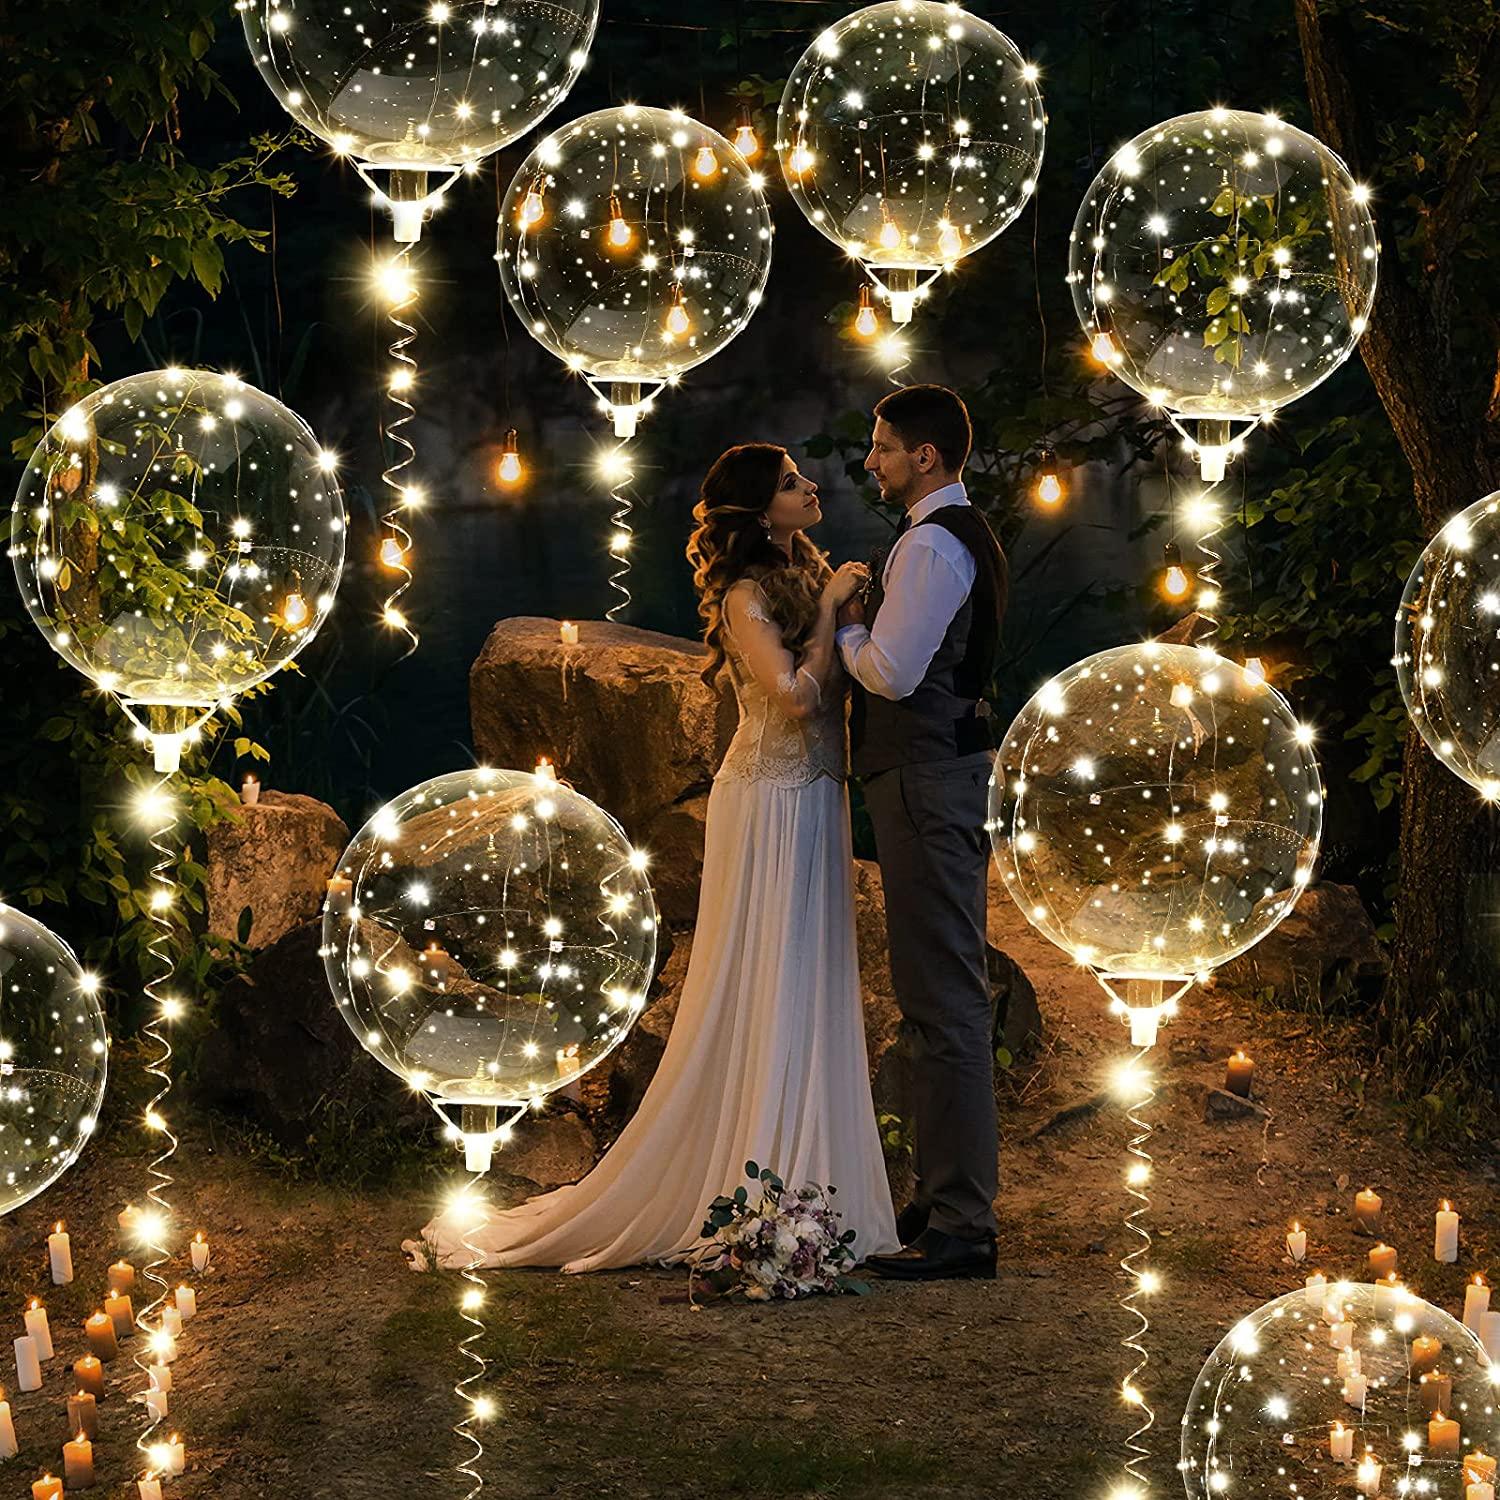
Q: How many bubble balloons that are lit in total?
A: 10